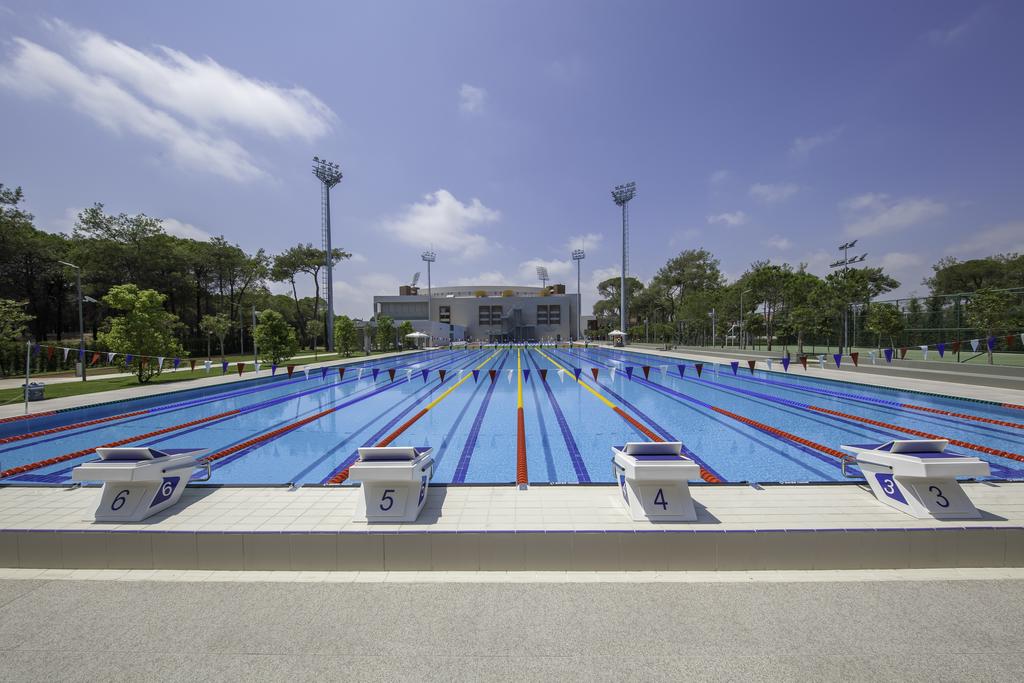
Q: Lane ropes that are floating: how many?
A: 11